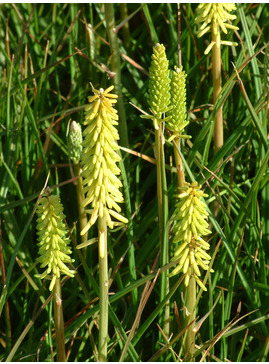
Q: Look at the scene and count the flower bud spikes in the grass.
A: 7